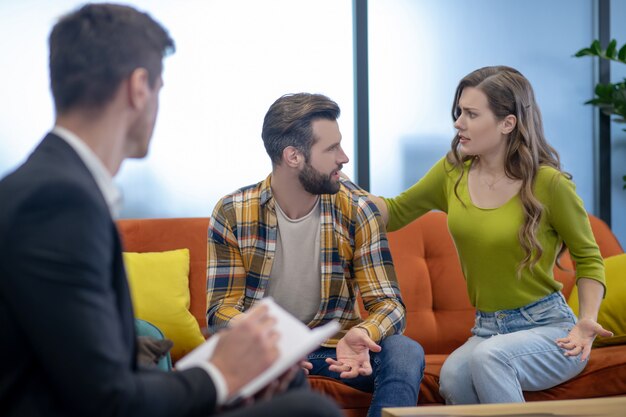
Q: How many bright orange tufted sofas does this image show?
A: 1